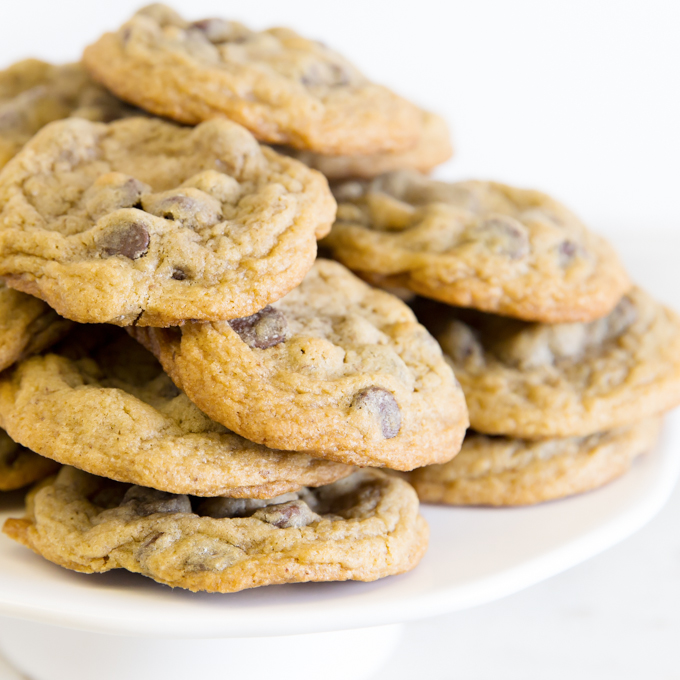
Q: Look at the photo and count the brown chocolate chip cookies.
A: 12